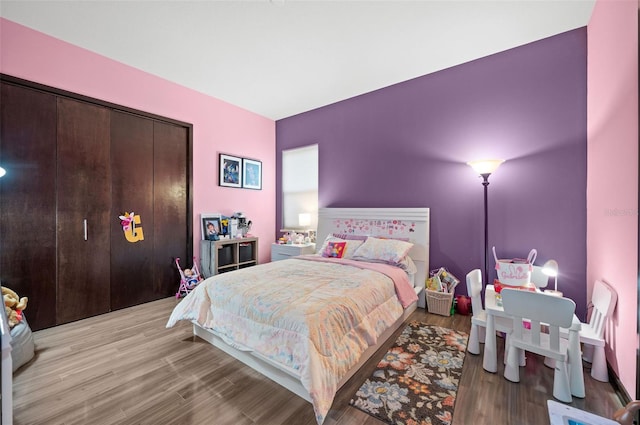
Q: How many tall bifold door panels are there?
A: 4